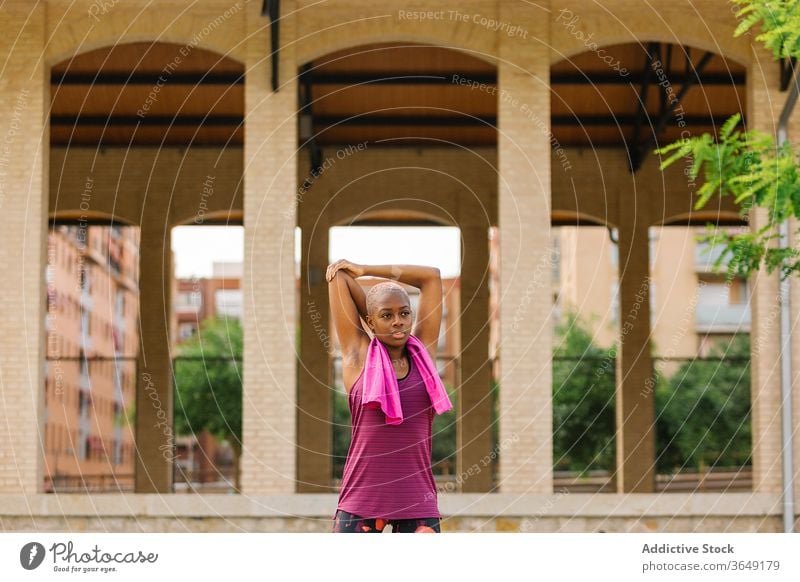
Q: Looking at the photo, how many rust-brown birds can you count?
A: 0